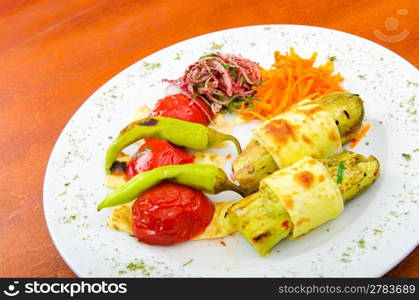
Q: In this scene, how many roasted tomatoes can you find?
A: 3